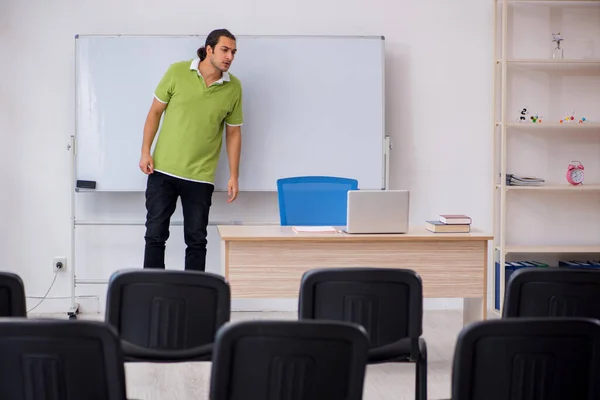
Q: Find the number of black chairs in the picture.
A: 7